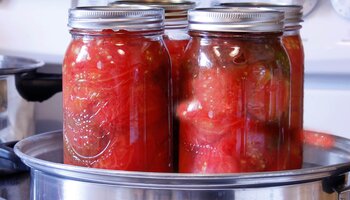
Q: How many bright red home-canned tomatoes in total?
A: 4